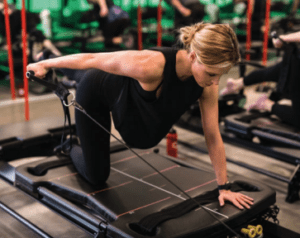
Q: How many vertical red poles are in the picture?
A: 6